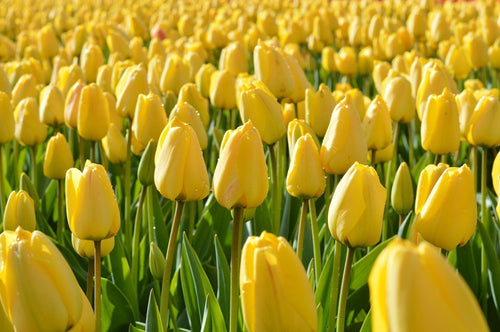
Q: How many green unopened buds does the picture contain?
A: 3